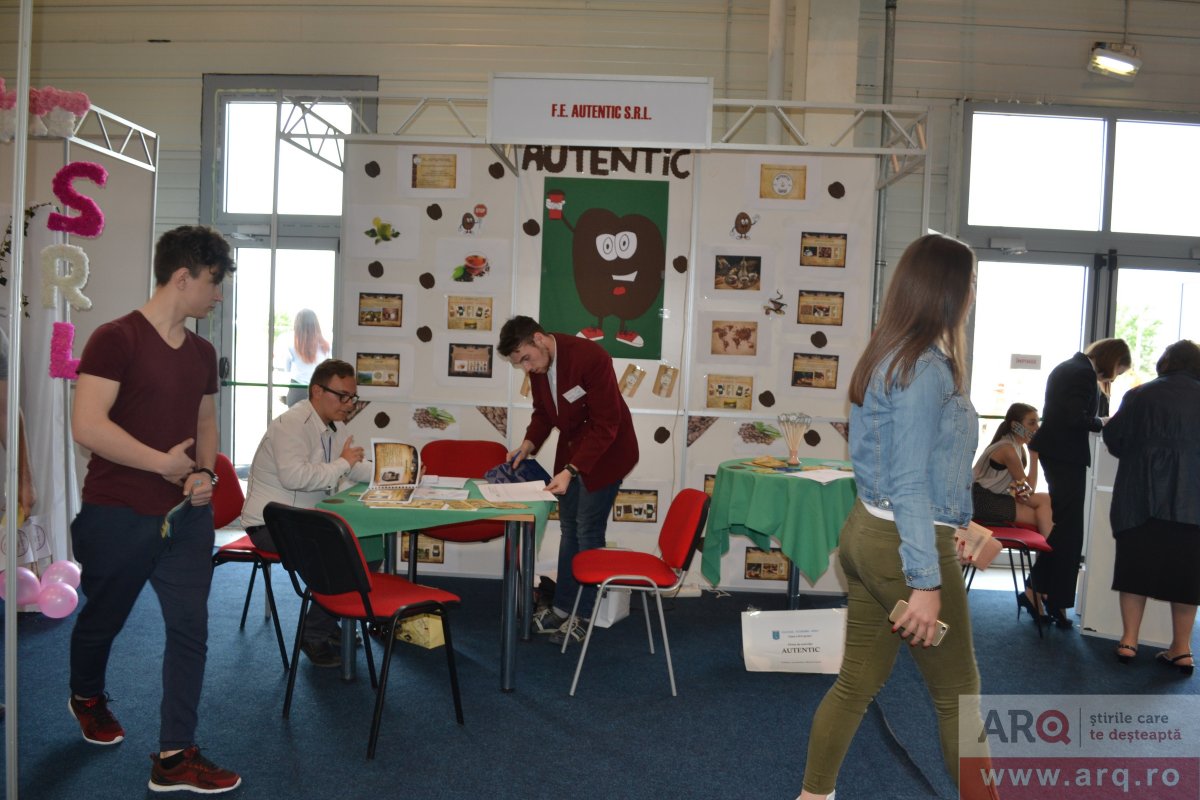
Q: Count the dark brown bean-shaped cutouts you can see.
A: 14